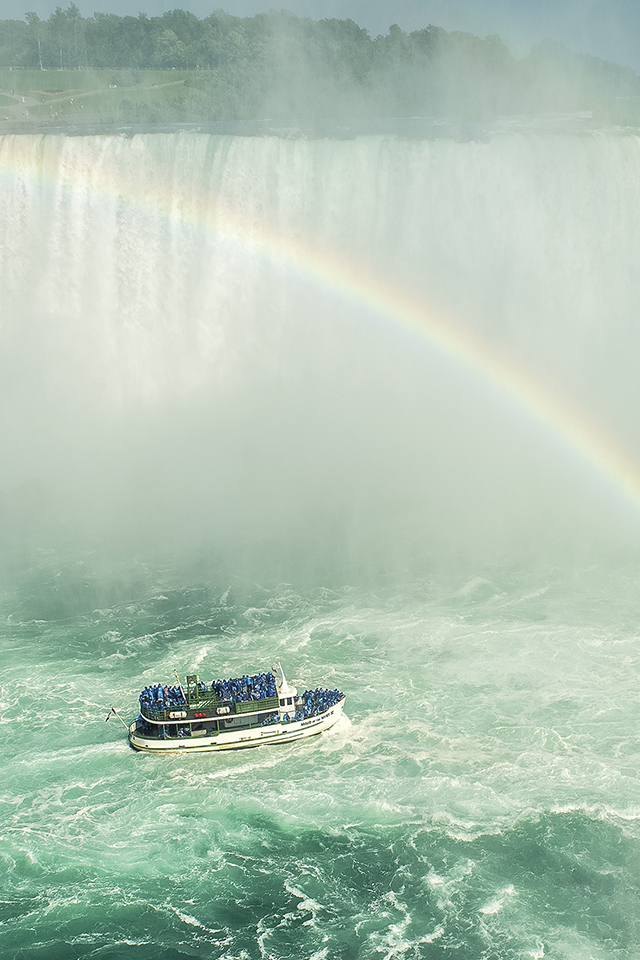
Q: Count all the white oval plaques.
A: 2